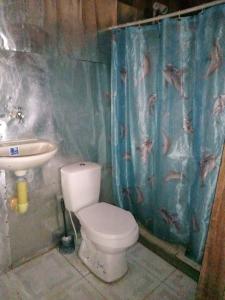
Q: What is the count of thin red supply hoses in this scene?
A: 0